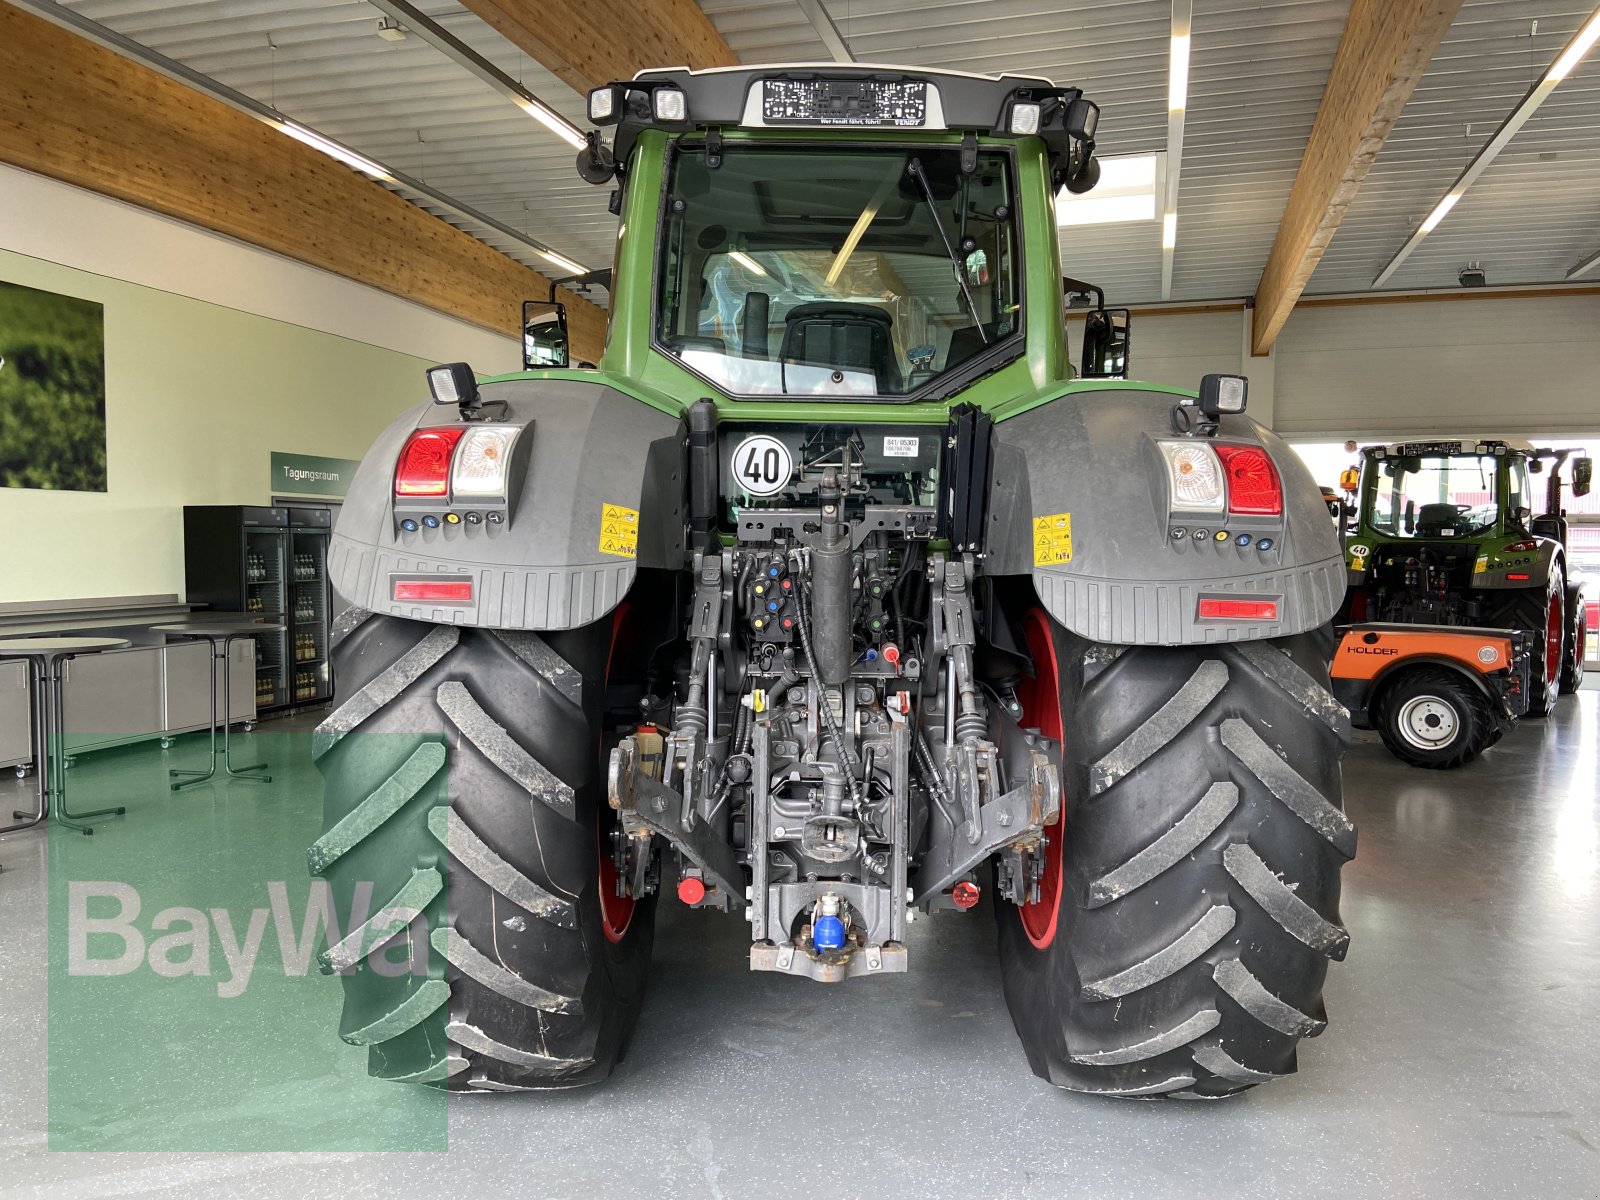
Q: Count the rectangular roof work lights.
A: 4